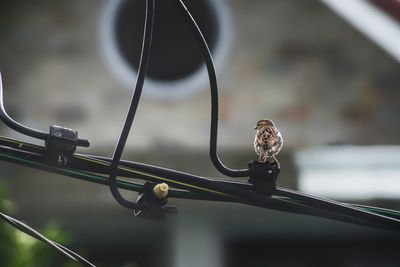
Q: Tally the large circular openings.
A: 1